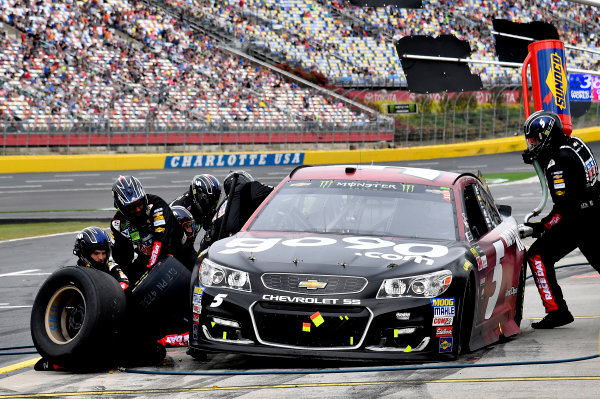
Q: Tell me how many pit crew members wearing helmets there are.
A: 6